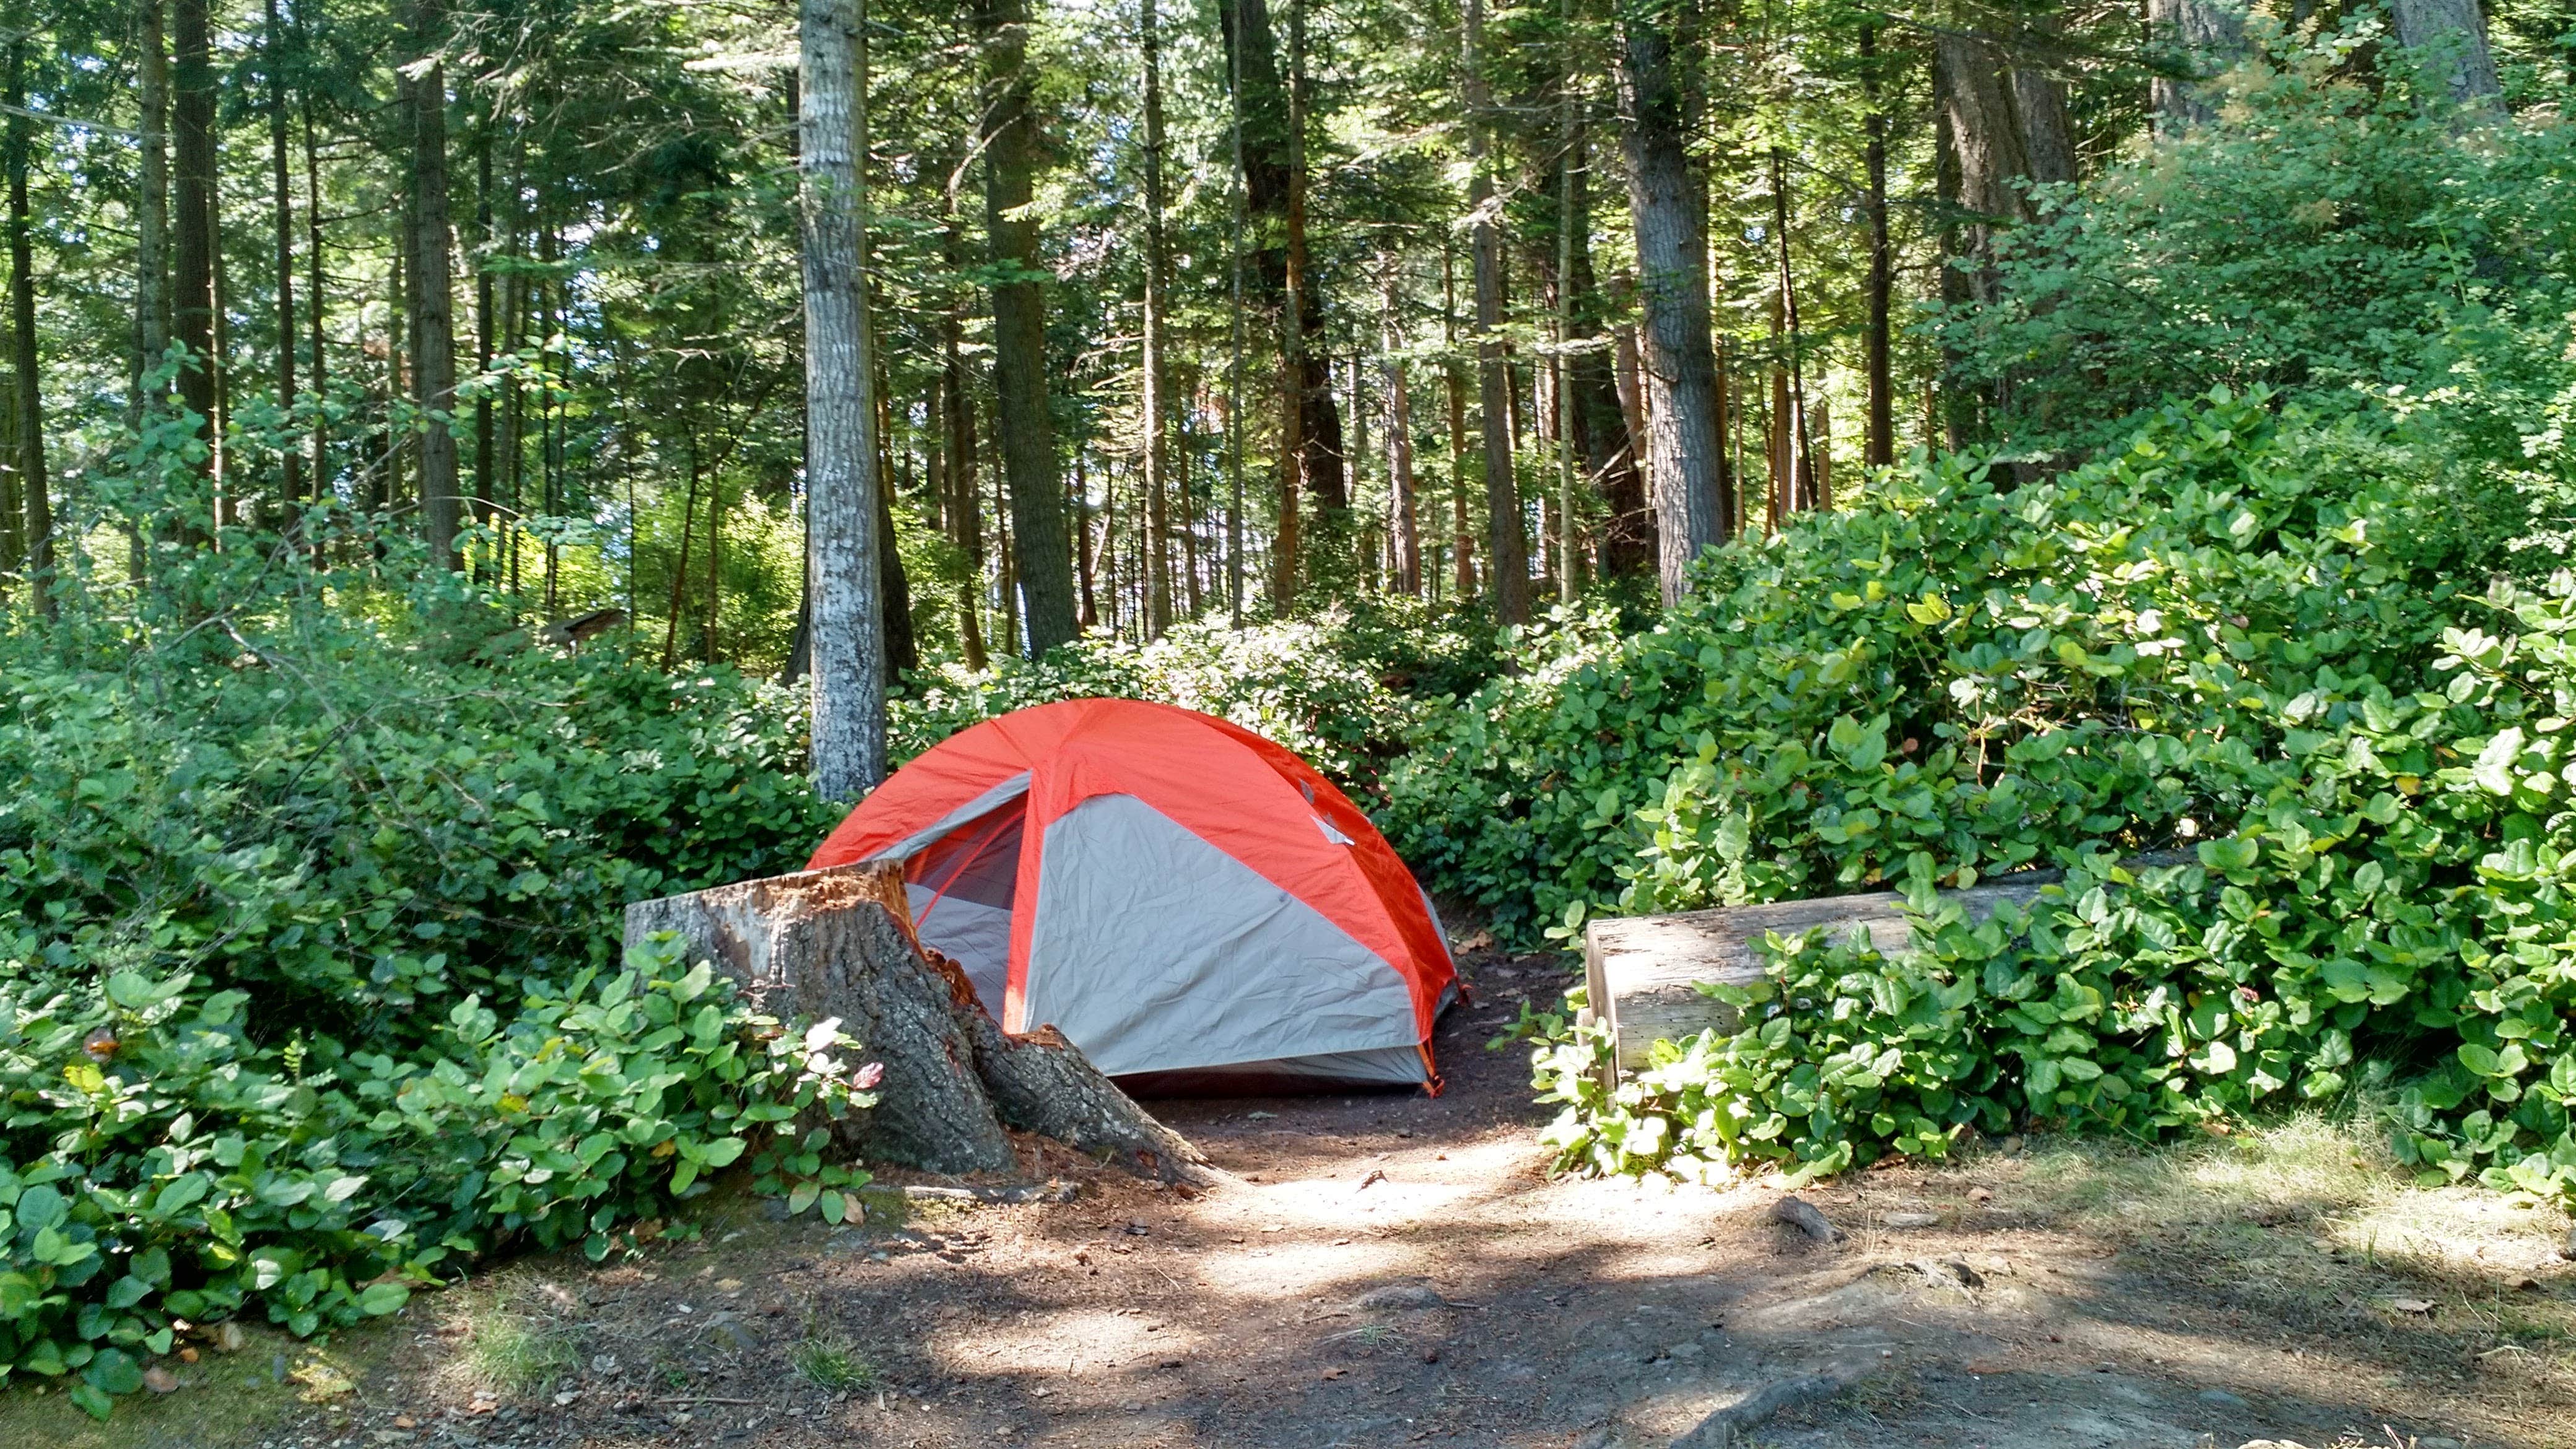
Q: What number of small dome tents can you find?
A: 1